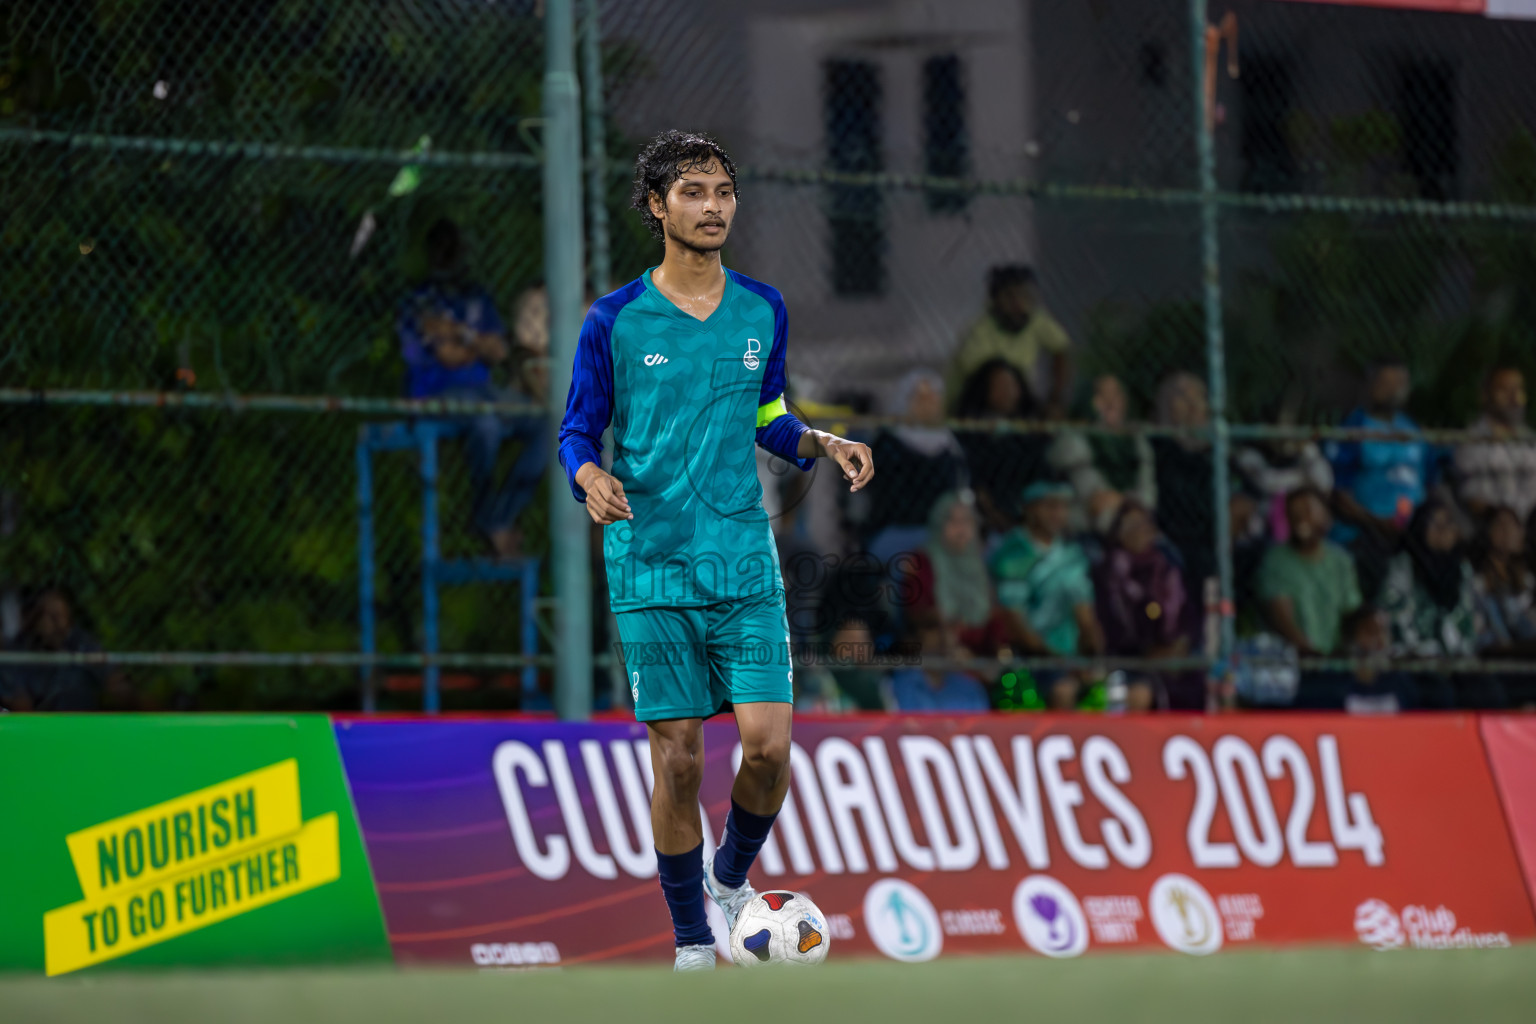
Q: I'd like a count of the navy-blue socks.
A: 2